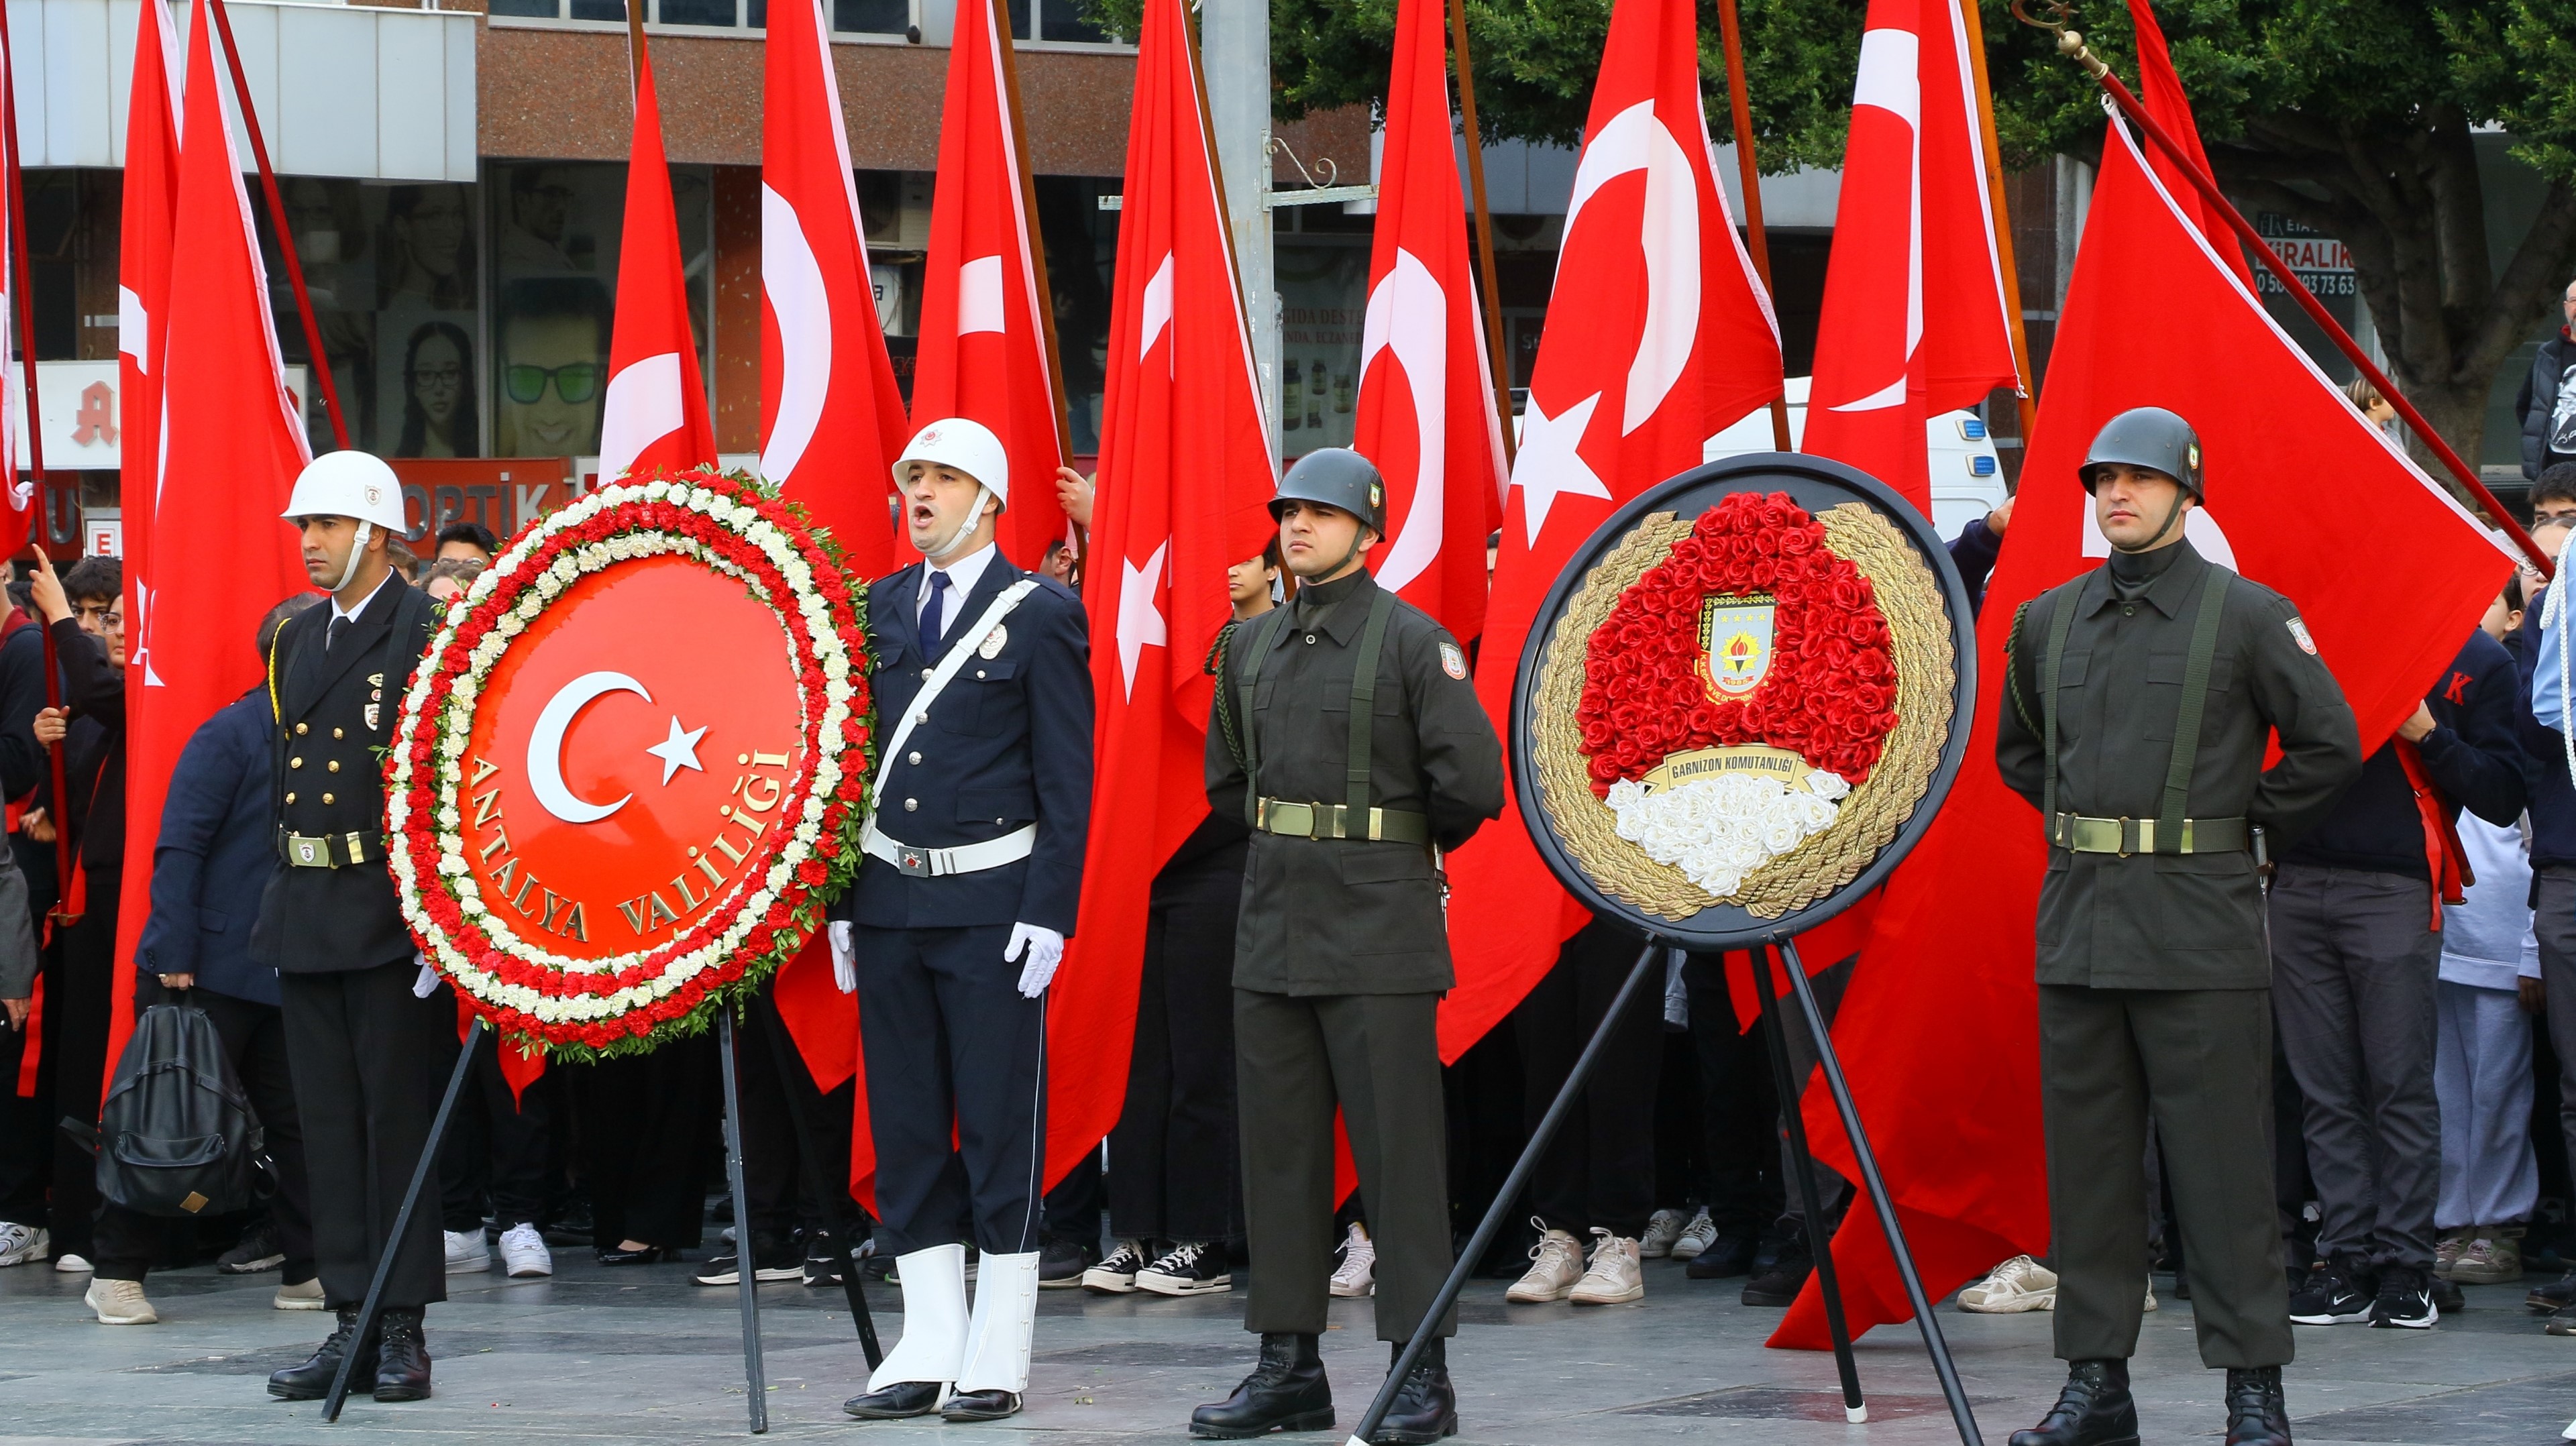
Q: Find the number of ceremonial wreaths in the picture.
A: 2